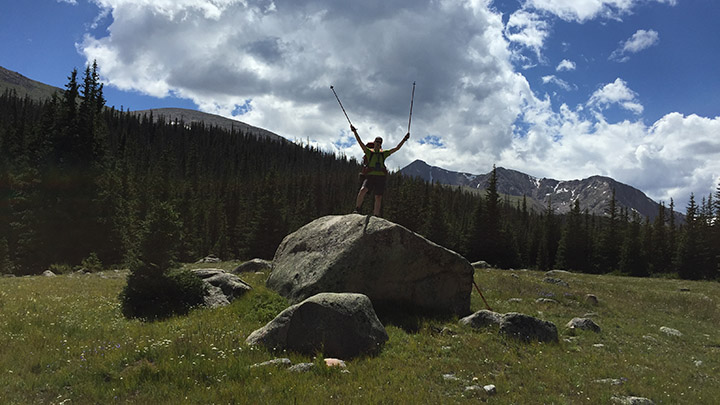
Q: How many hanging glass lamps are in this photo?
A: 0